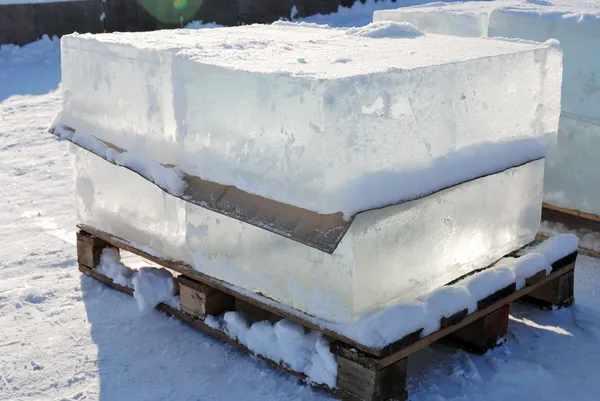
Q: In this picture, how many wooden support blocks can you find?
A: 5